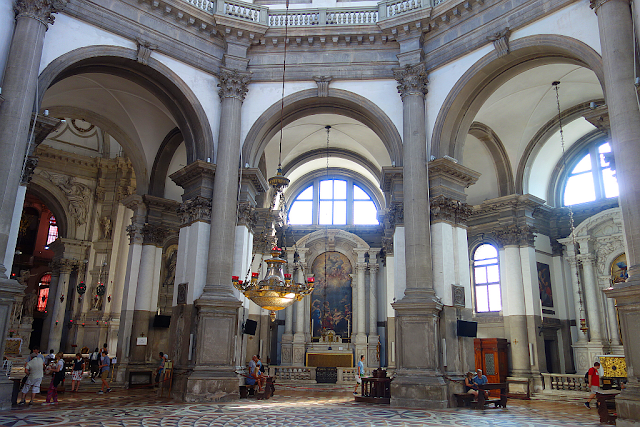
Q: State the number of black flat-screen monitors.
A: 3